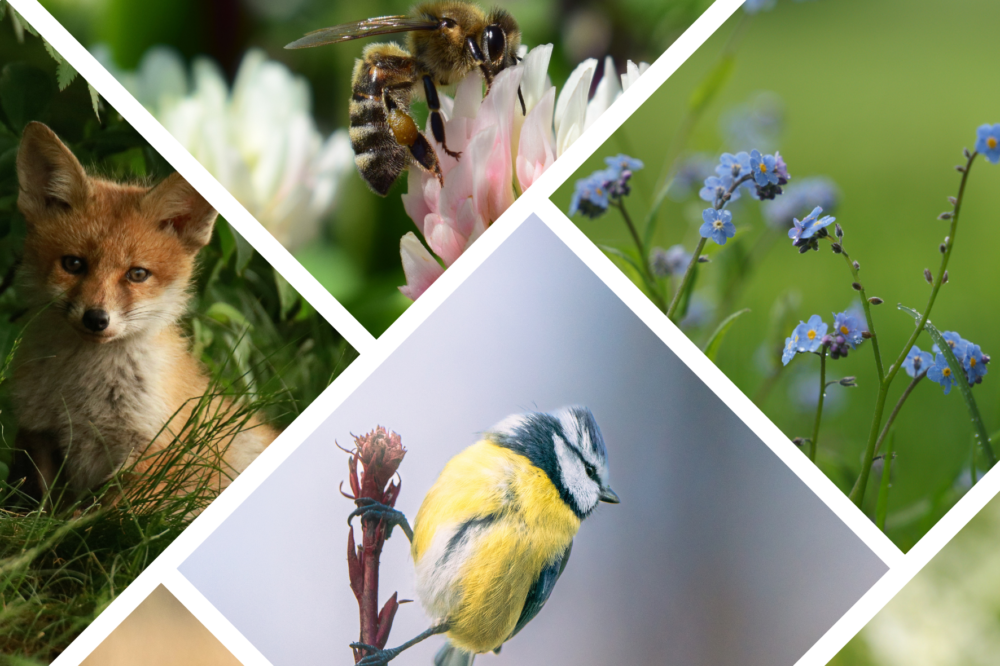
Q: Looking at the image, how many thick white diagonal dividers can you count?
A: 5